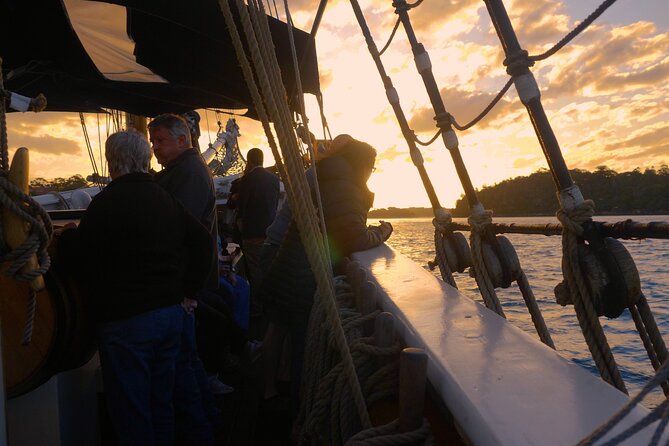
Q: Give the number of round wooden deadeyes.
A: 3